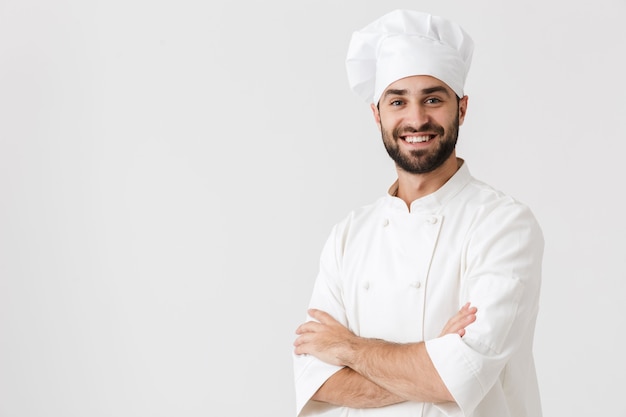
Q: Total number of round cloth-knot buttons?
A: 4